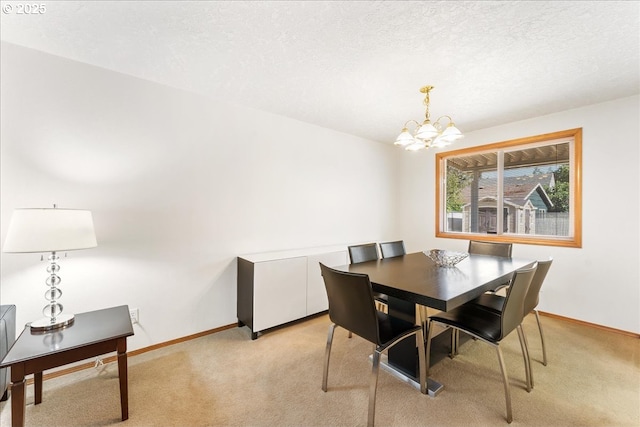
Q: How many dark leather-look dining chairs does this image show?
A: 6